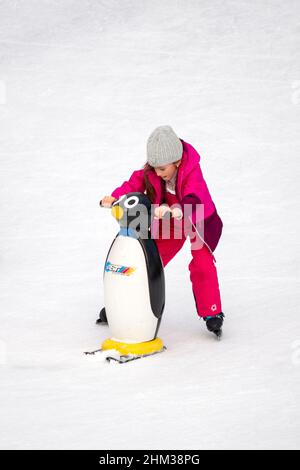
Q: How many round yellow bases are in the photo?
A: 1